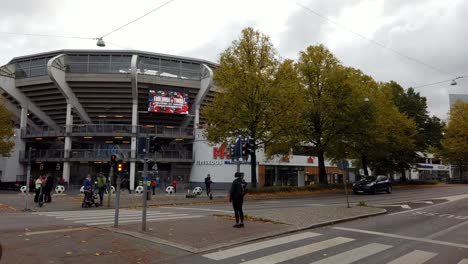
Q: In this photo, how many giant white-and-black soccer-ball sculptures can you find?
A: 7